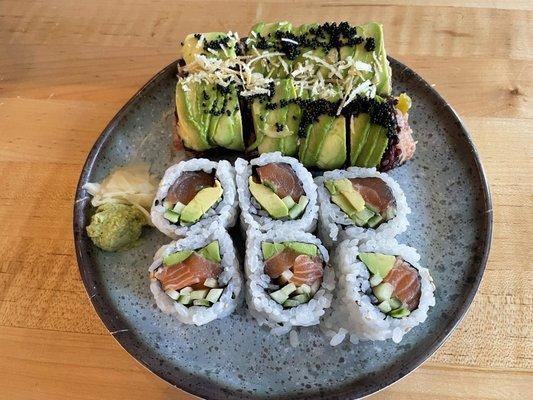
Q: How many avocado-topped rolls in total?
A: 8